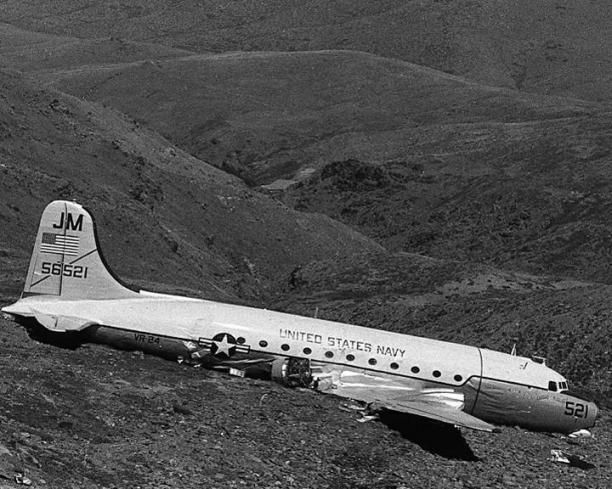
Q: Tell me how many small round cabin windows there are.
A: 11